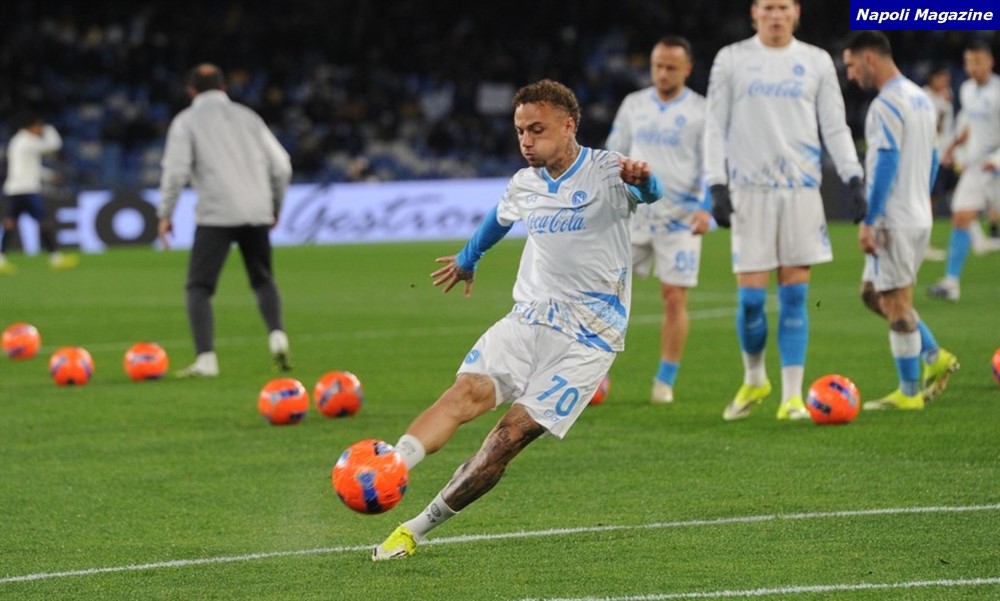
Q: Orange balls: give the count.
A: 9